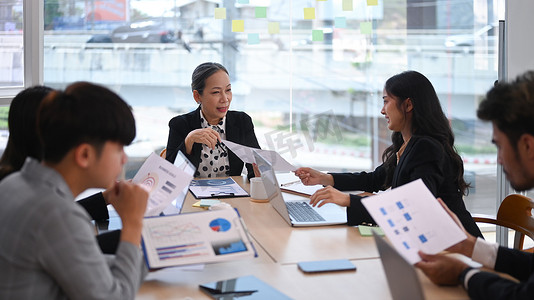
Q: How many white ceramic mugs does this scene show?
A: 1